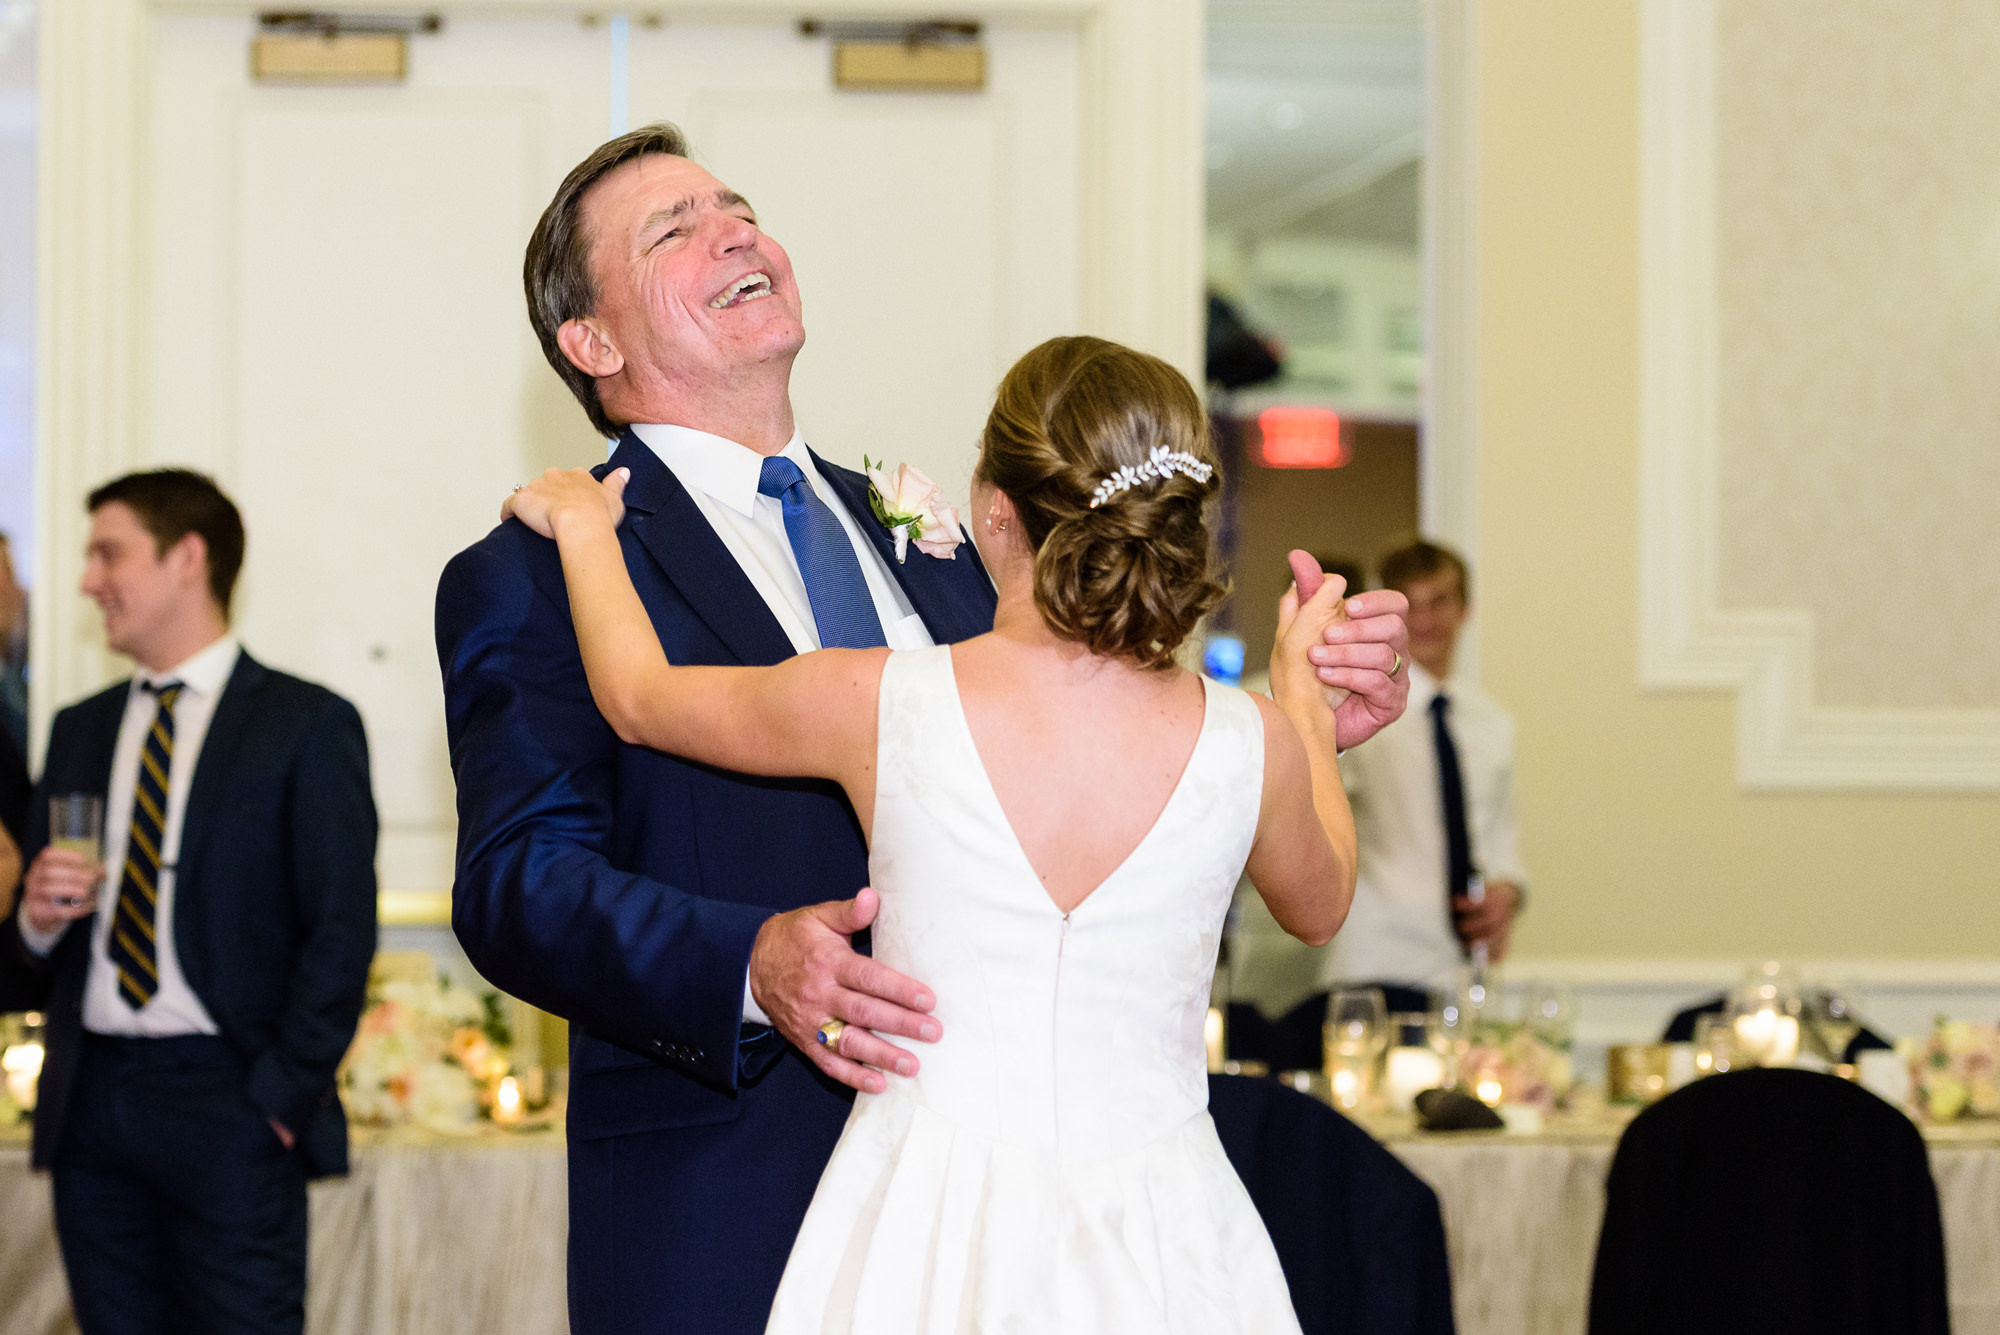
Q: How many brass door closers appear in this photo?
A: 2